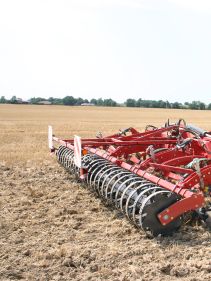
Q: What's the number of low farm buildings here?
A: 3